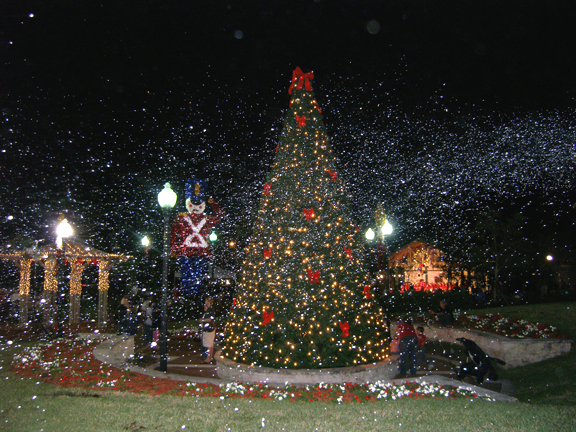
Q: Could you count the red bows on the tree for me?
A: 11